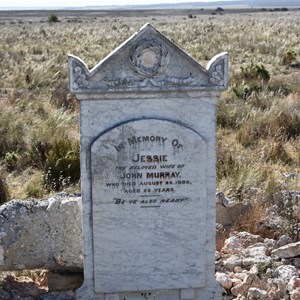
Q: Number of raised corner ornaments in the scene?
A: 2